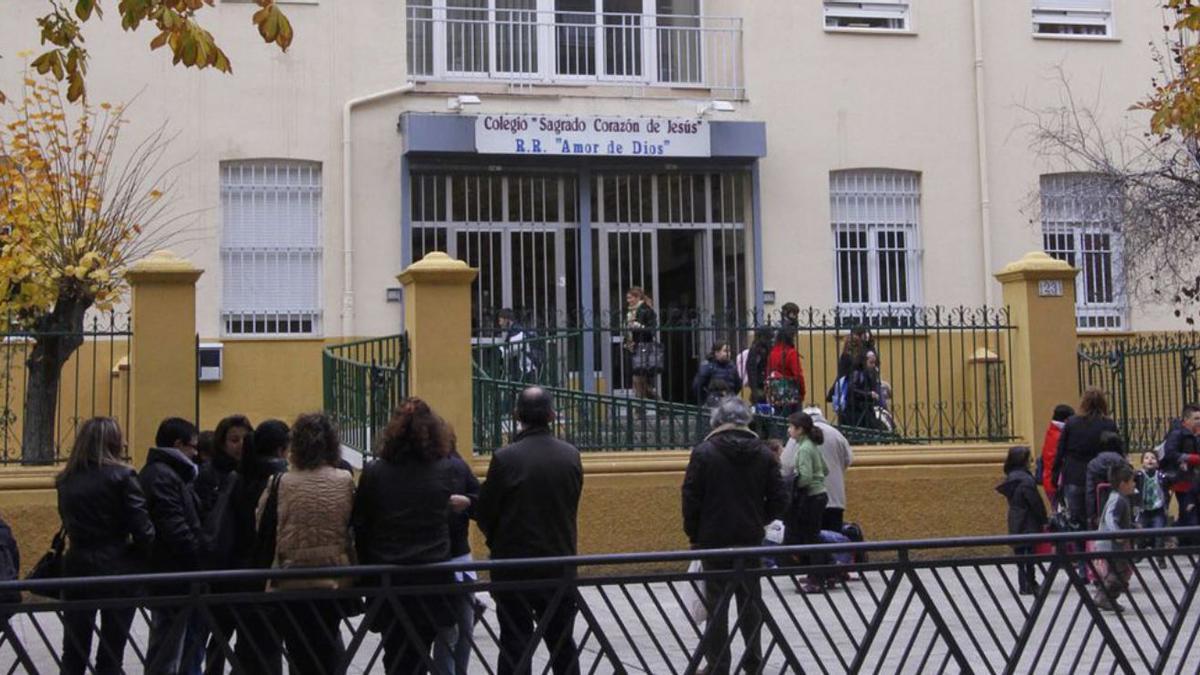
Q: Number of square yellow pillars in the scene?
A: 3